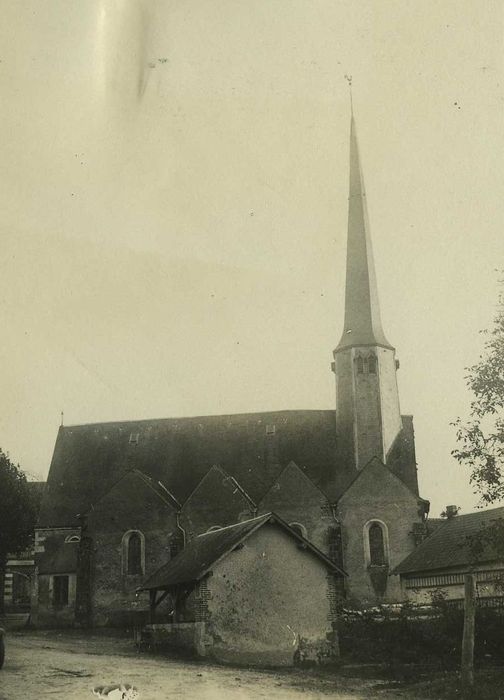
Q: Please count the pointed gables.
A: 5